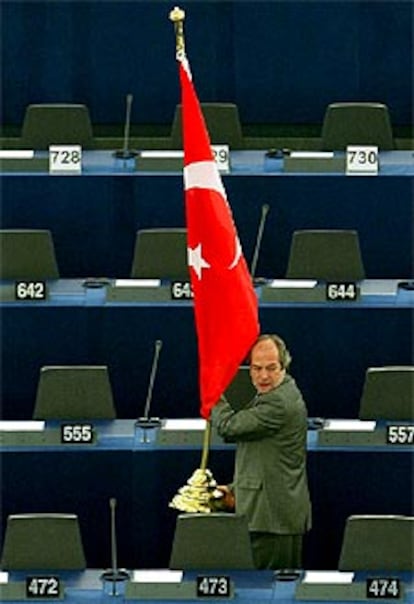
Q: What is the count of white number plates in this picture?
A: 3